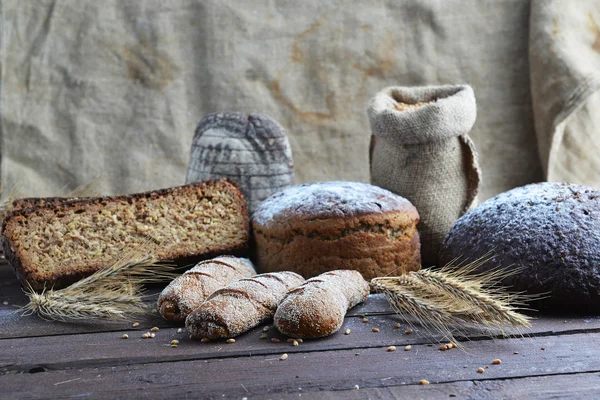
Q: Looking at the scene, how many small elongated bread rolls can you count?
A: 3